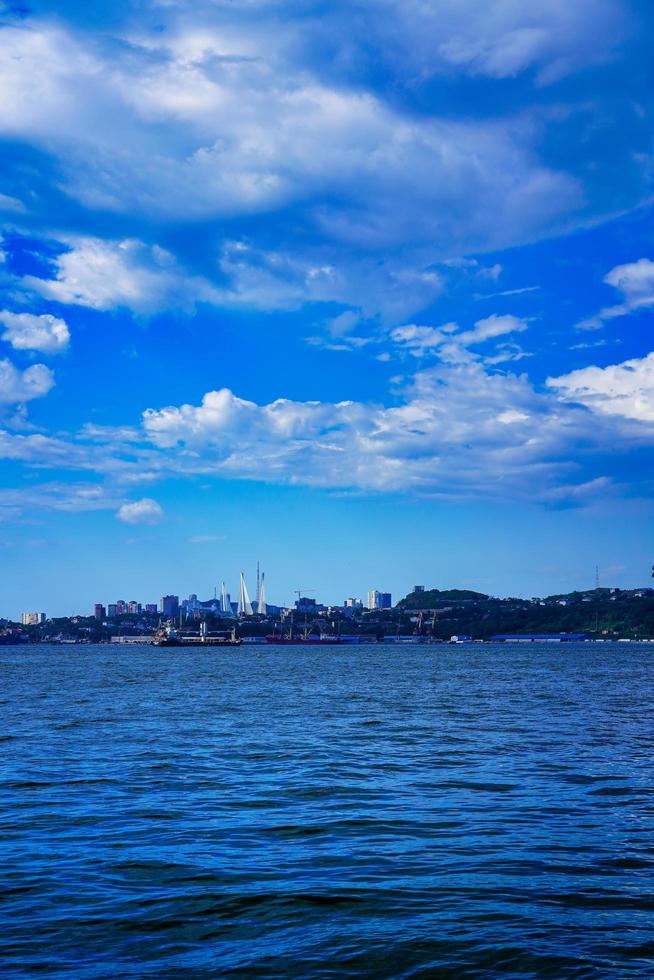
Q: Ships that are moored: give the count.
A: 2